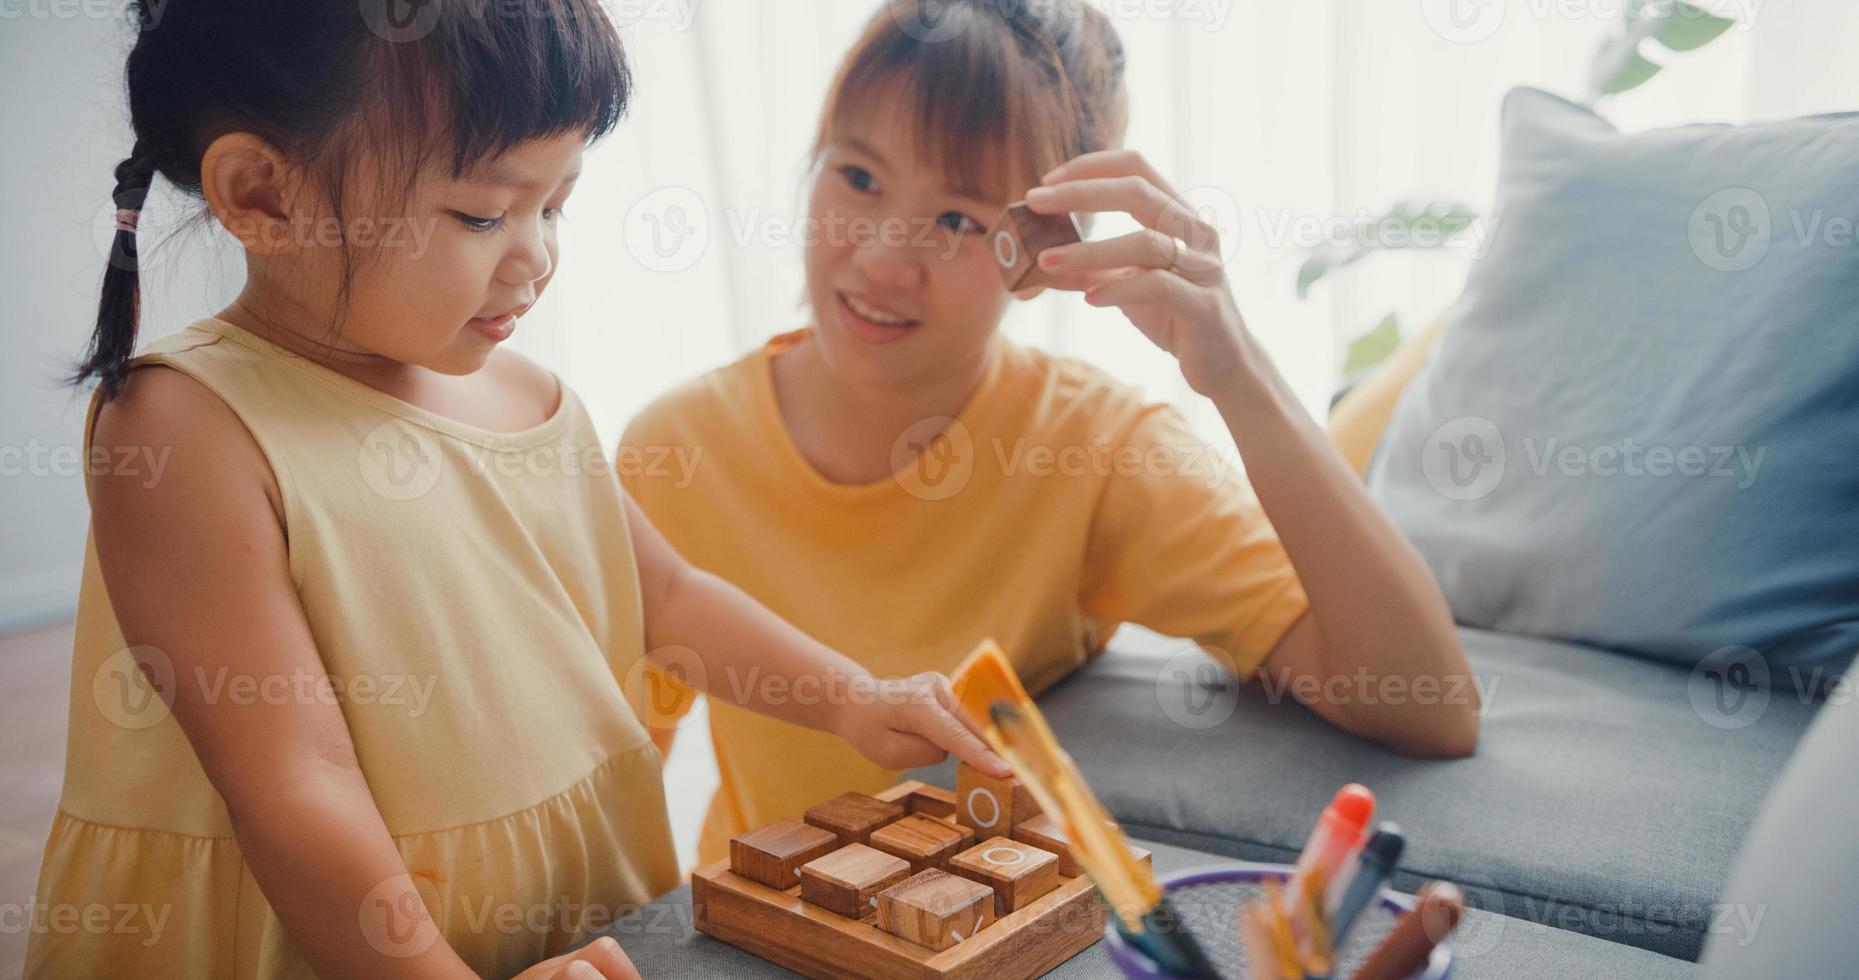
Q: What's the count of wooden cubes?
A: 9